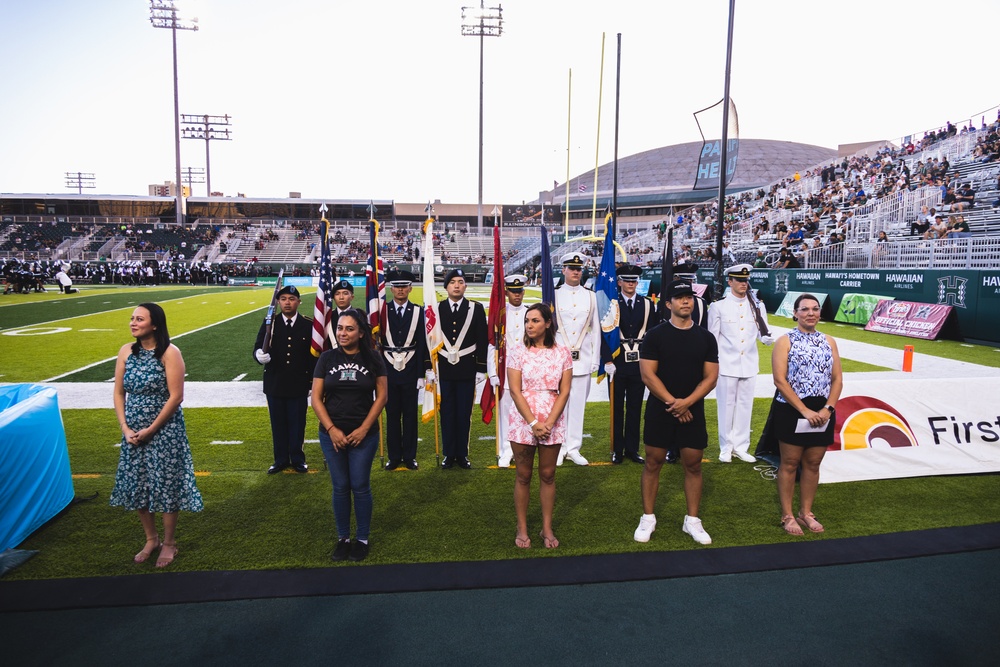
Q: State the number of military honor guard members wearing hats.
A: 9